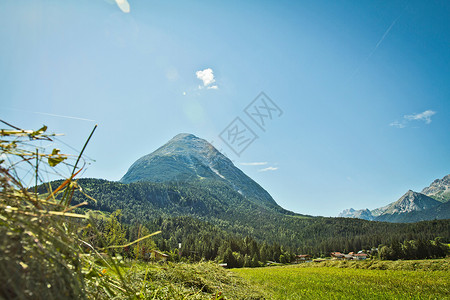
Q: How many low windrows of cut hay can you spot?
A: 2